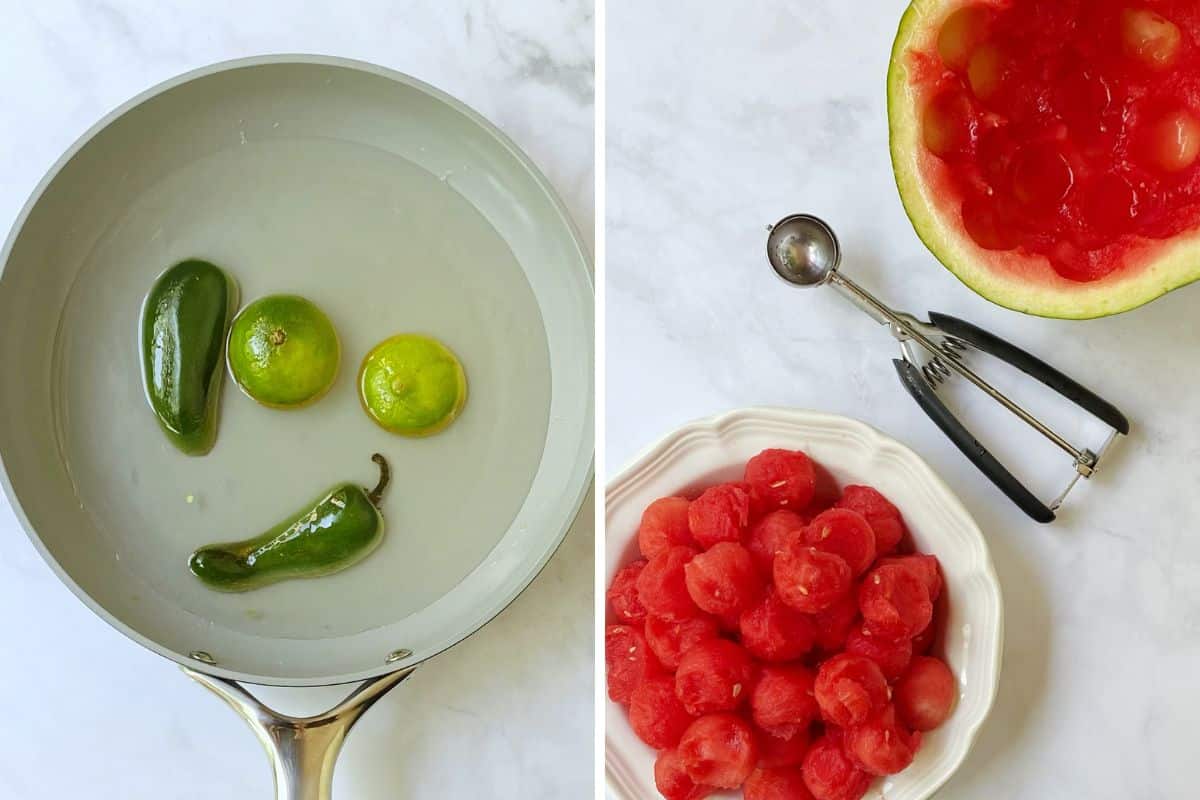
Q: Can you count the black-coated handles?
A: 2